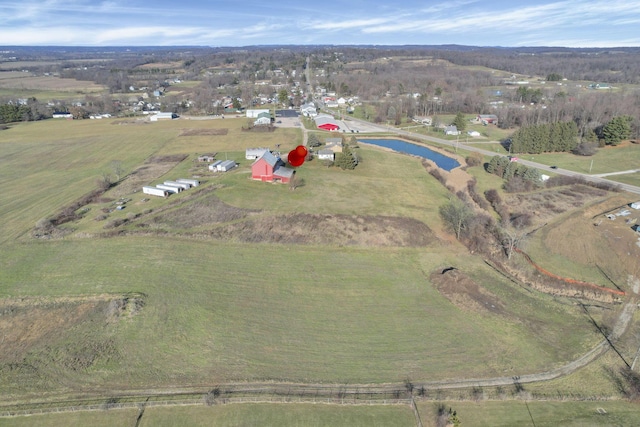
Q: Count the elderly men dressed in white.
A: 0